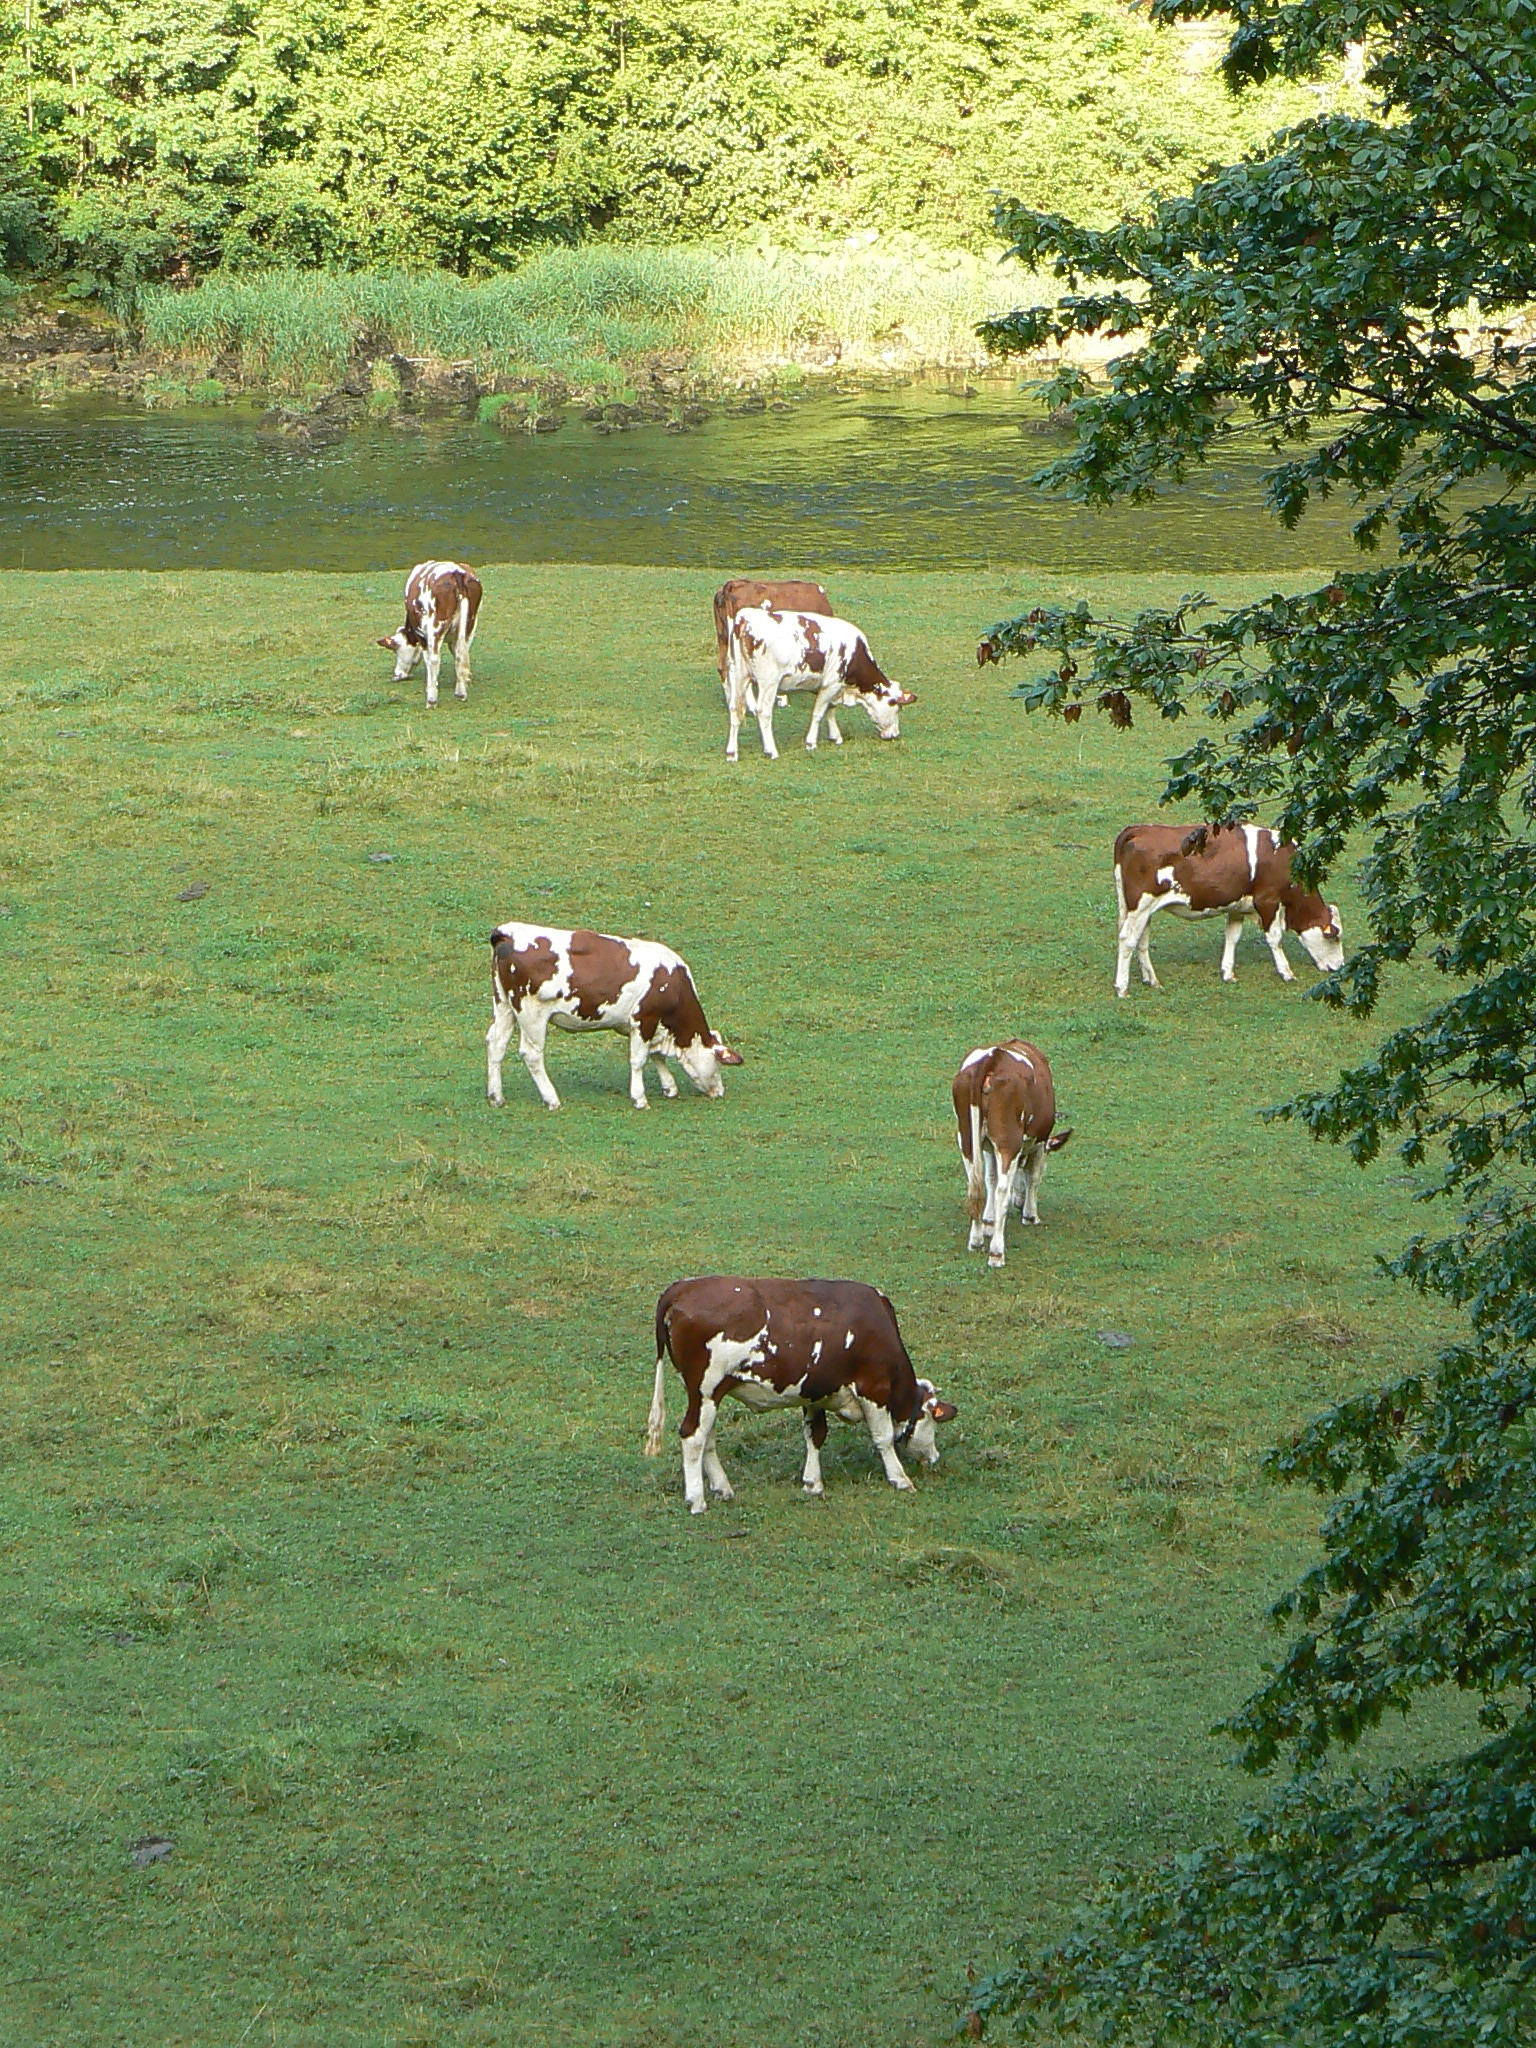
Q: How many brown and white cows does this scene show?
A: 7